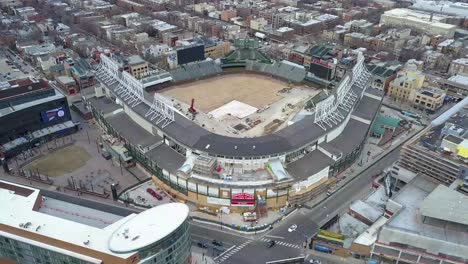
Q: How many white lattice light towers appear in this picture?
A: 6